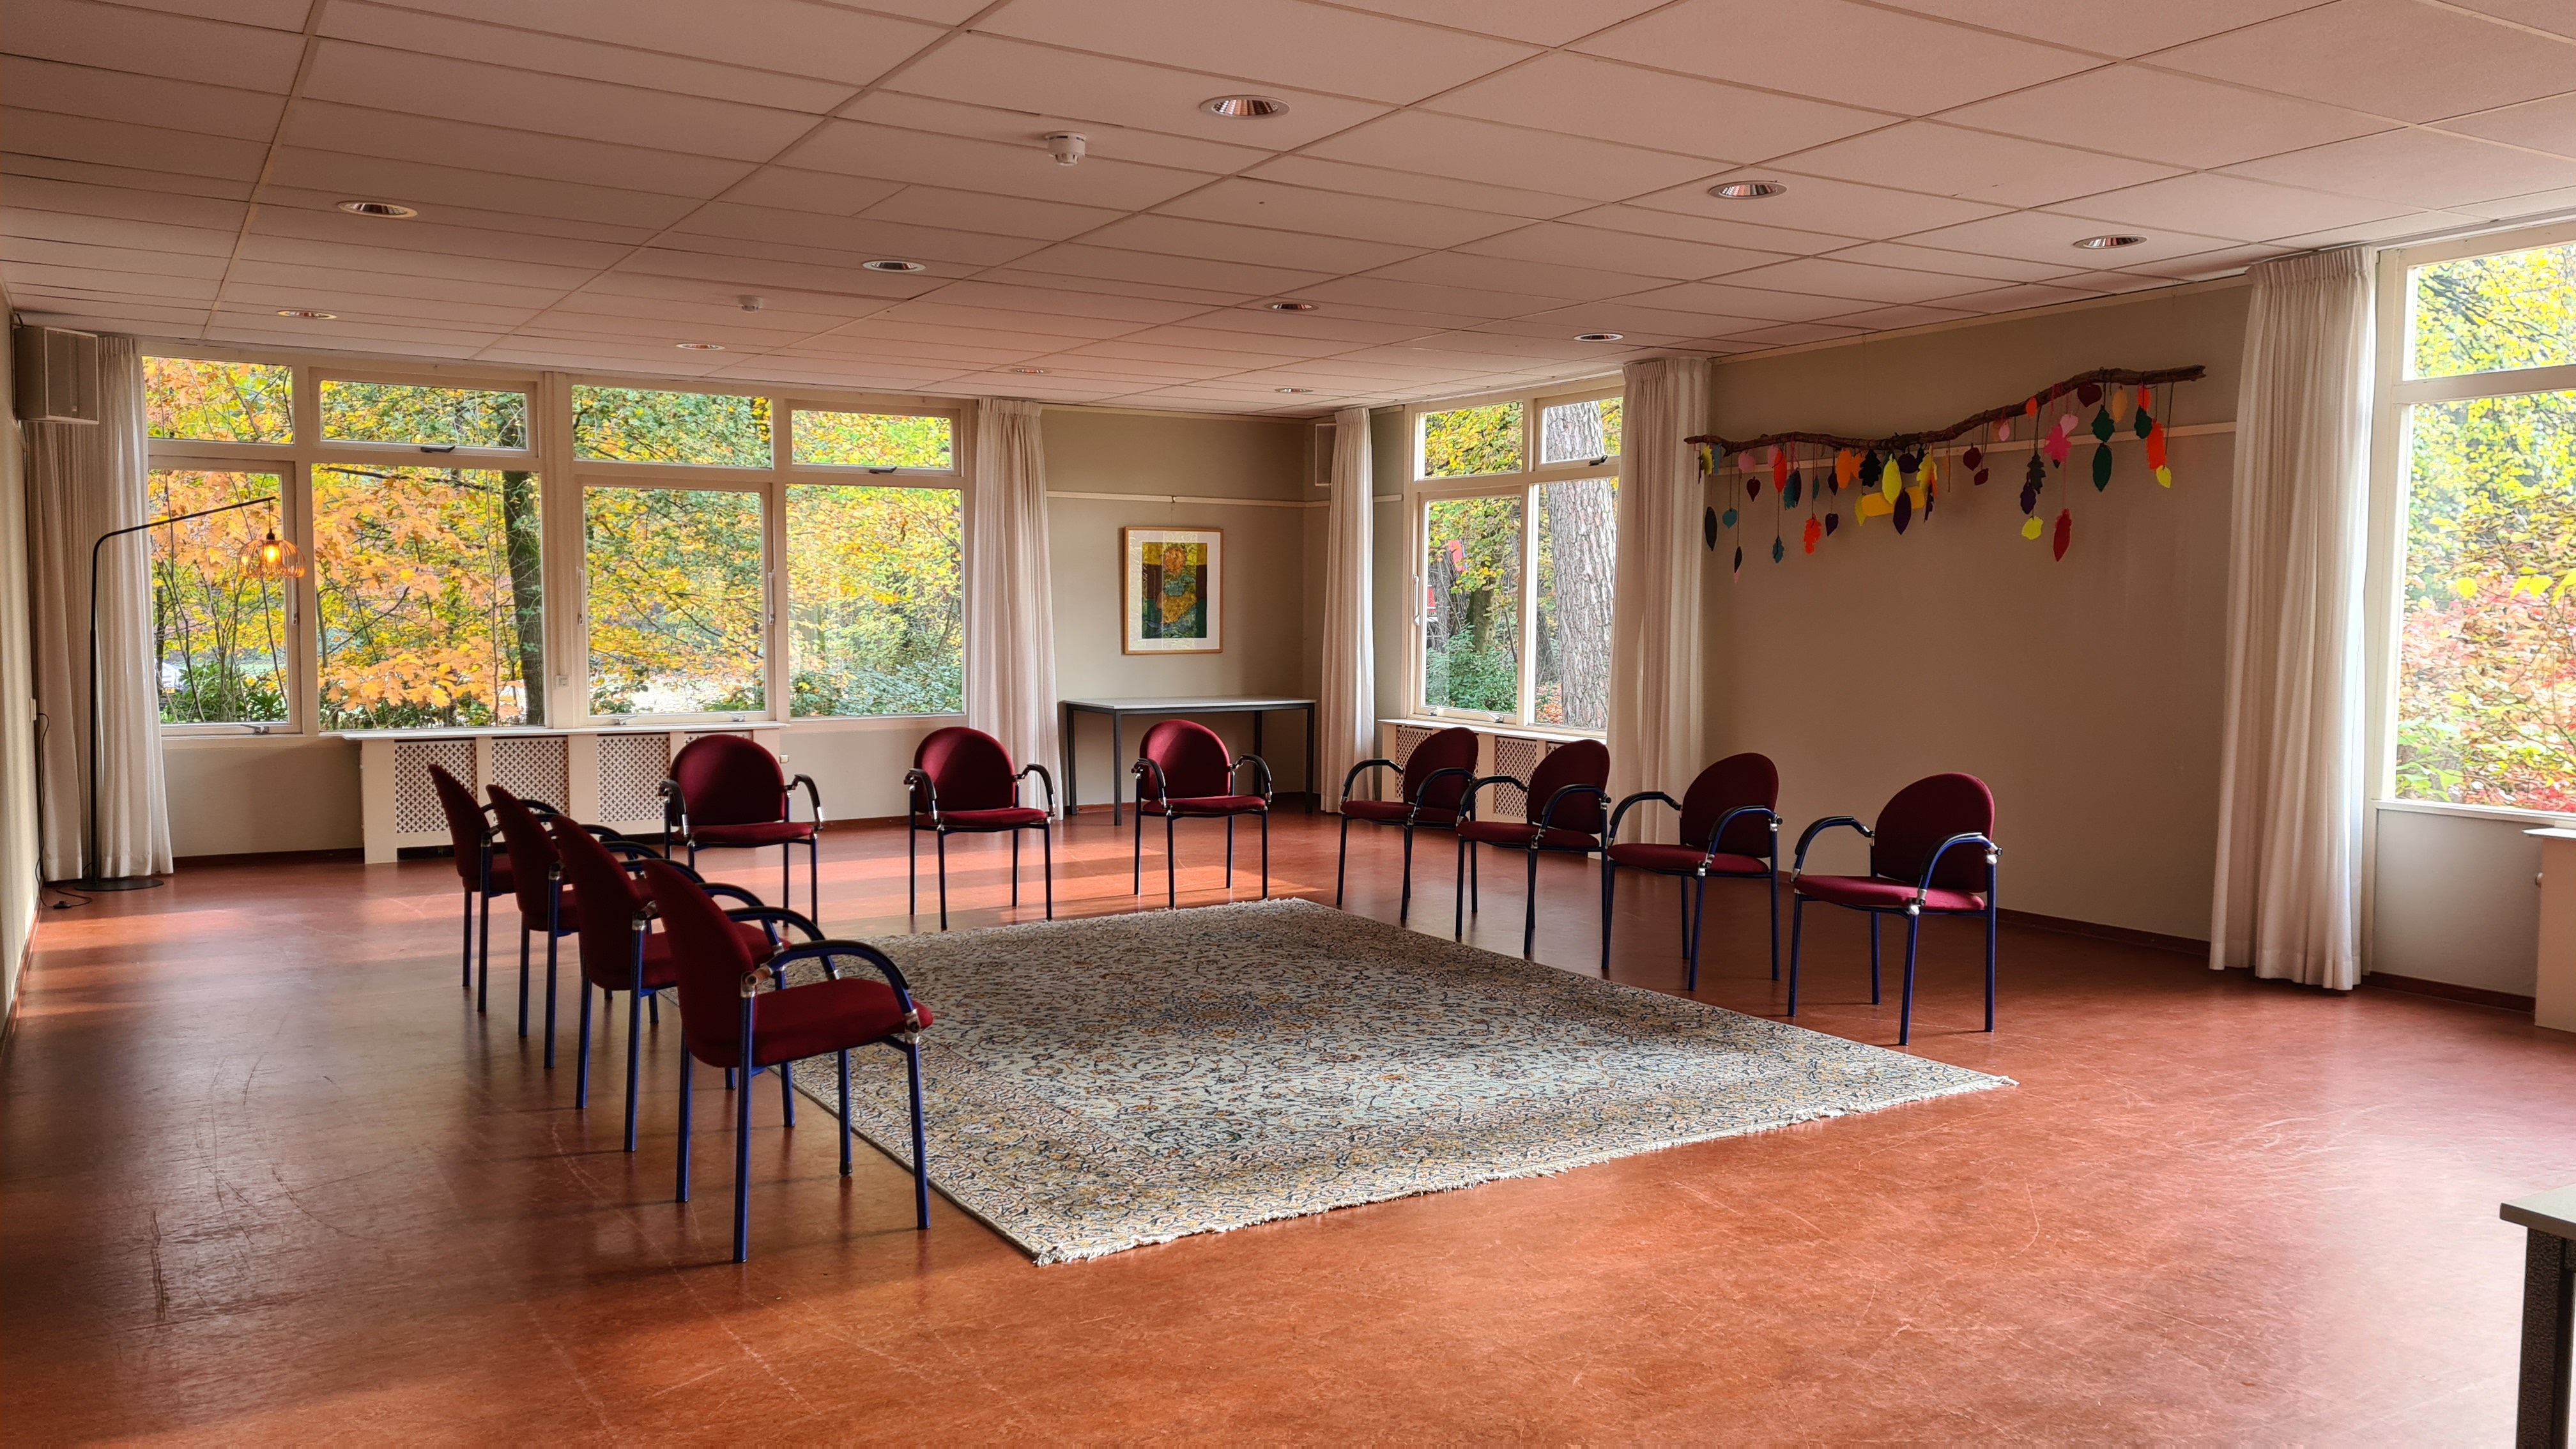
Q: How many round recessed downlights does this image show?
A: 11